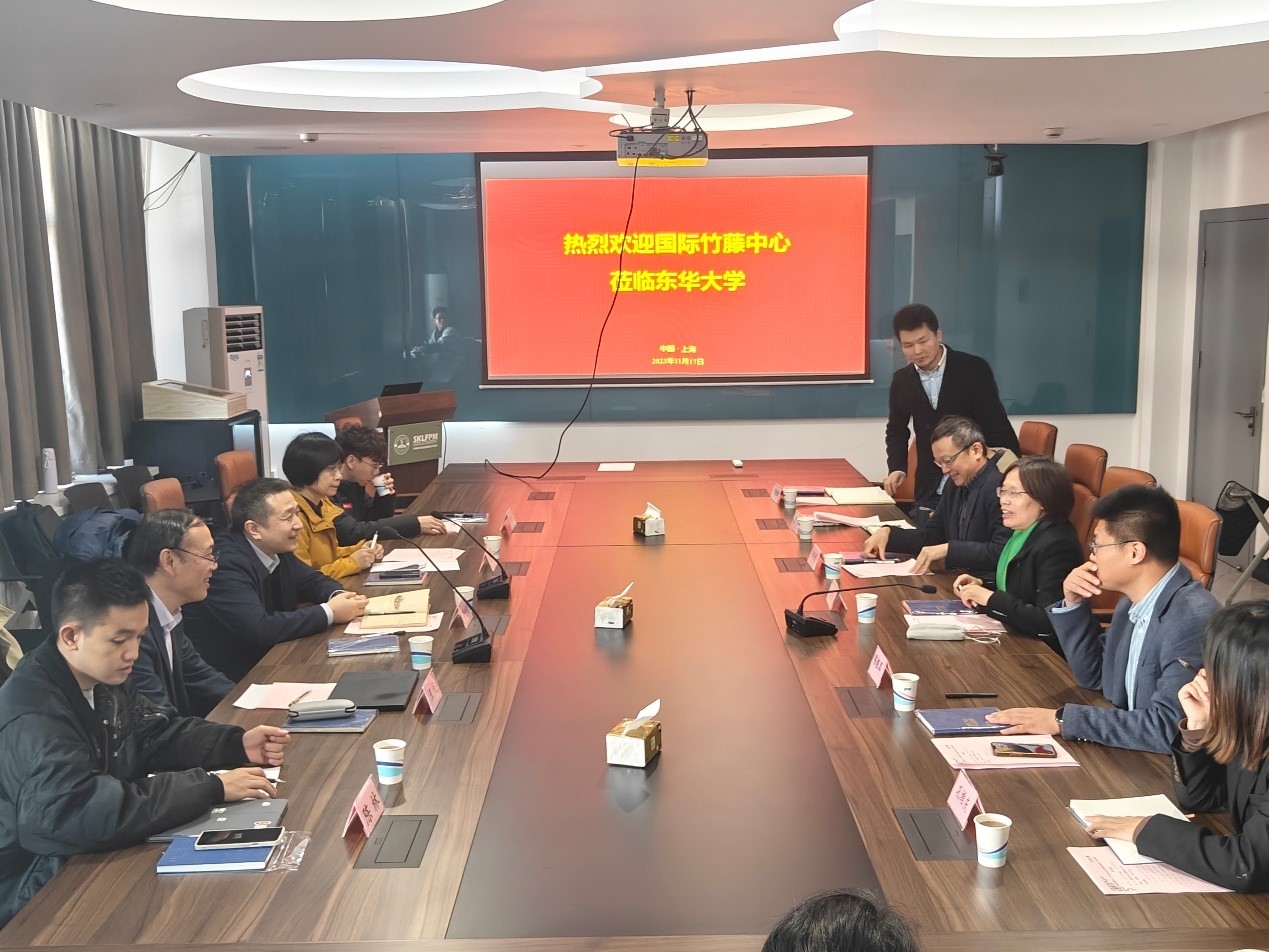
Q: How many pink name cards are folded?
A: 11